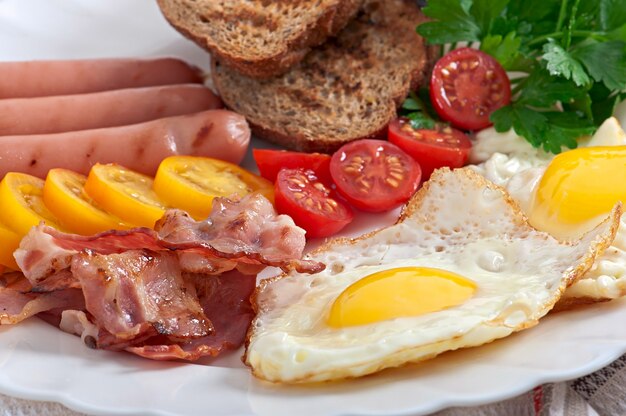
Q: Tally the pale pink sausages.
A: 3